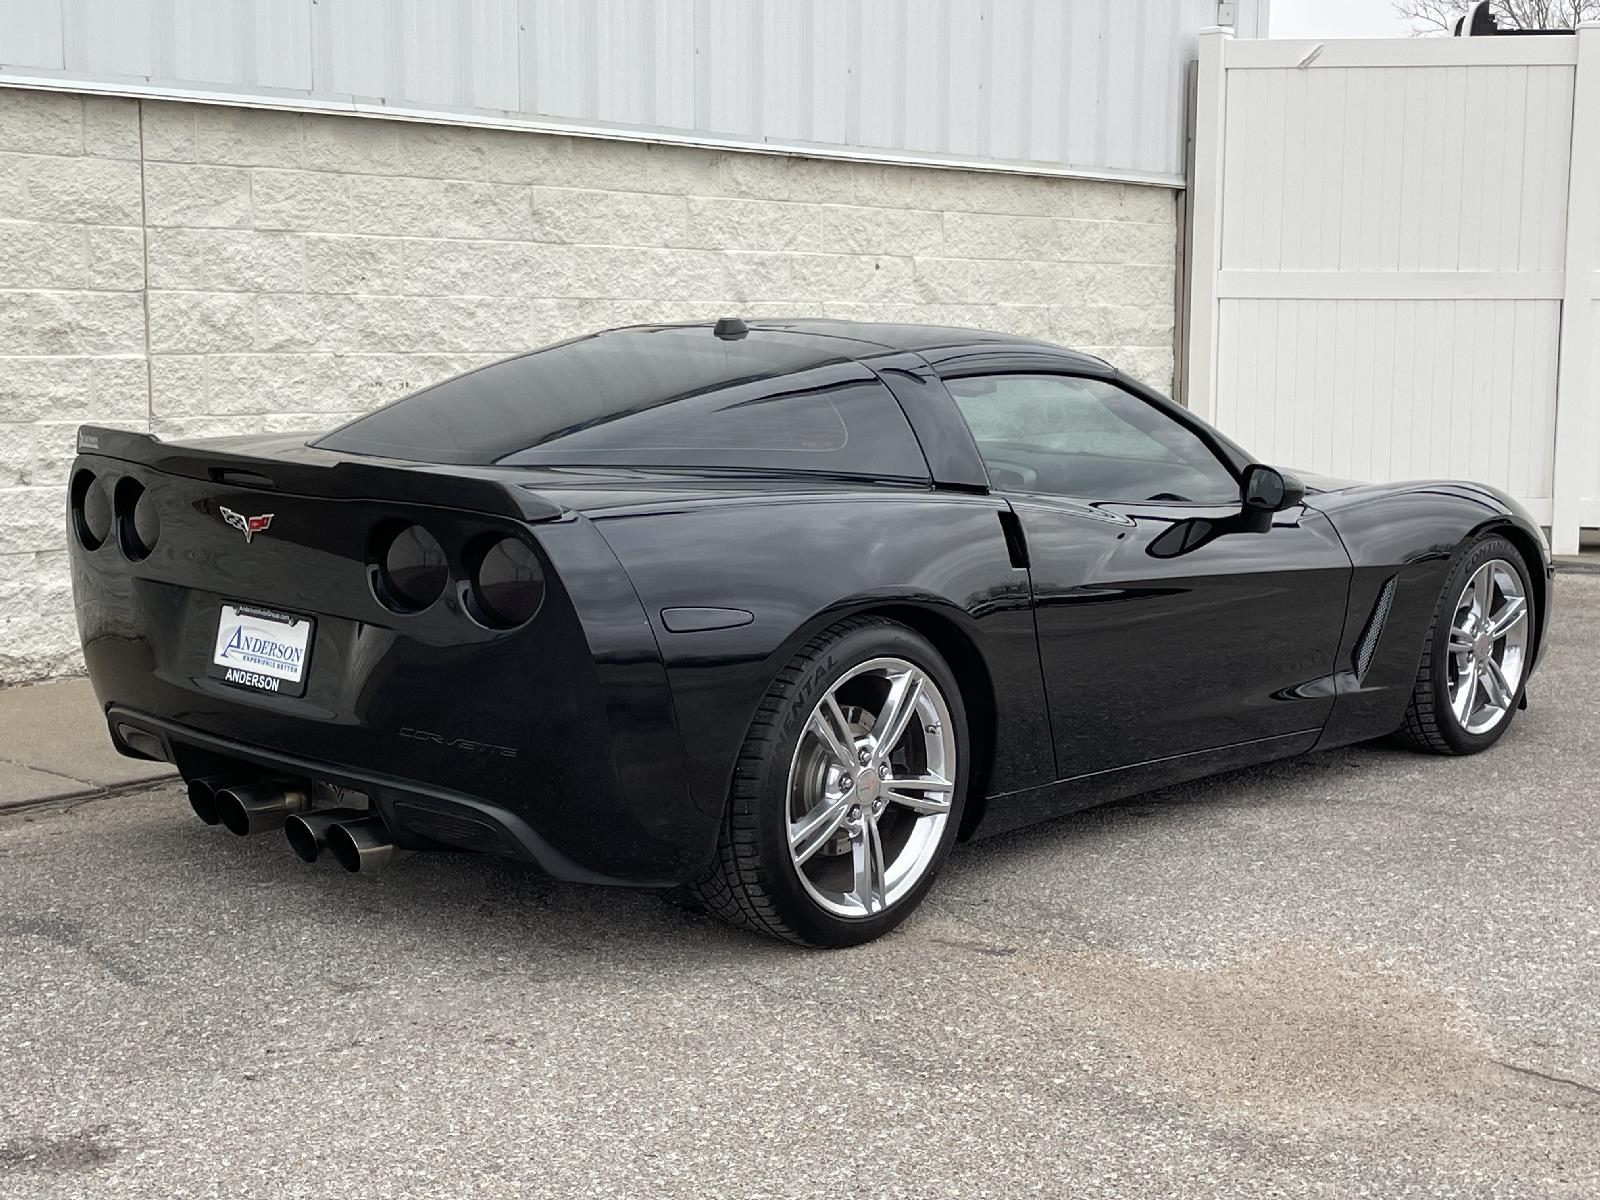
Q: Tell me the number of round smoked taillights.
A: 4